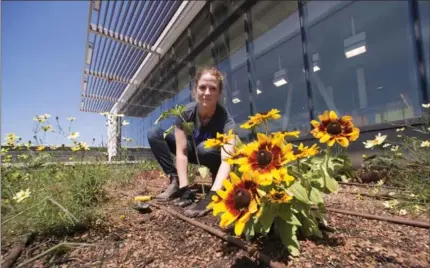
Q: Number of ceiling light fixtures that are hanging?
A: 5